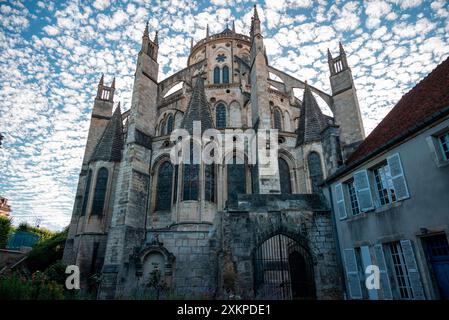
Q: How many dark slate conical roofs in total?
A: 3